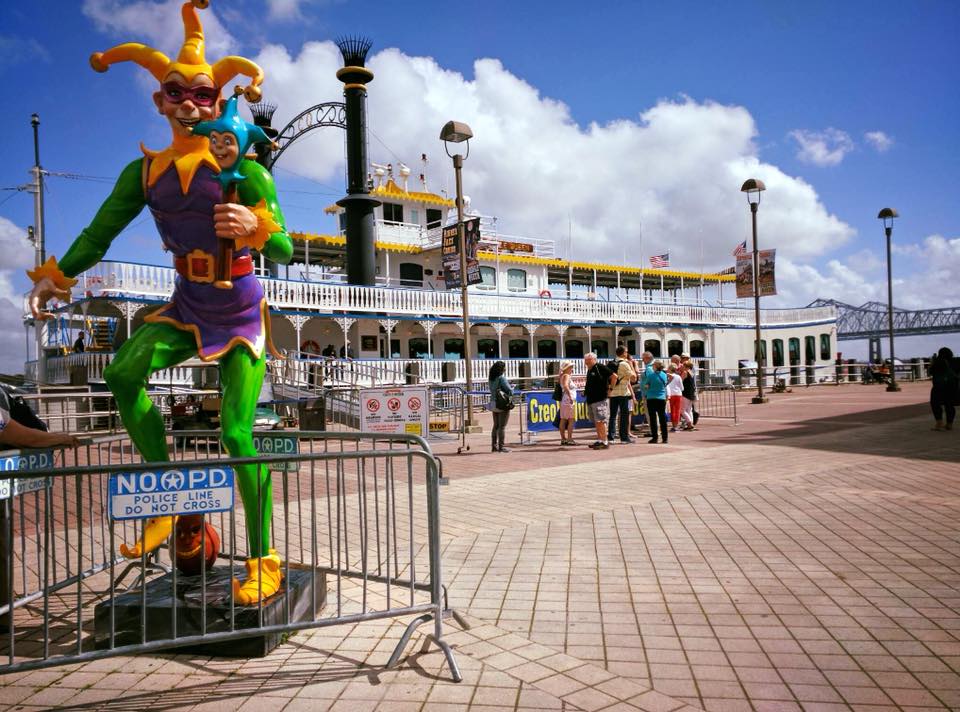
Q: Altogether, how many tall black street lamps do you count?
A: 3